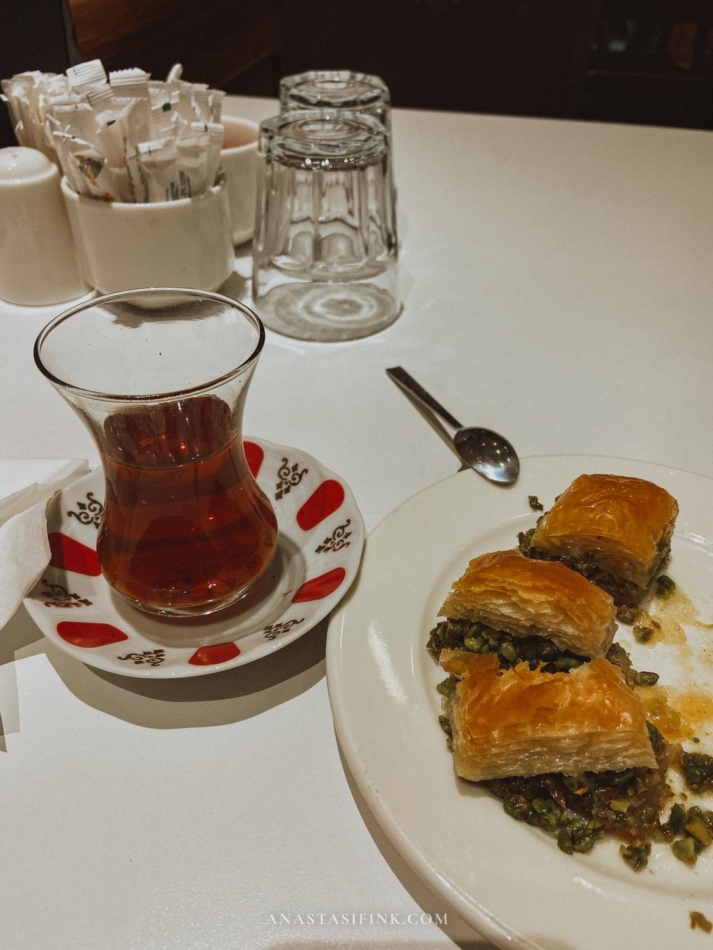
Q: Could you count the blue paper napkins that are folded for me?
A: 0